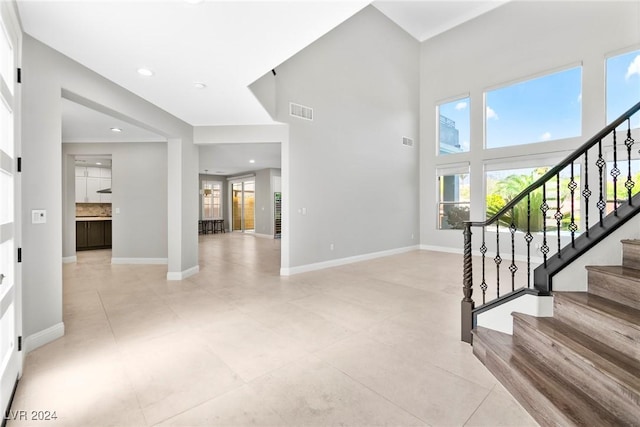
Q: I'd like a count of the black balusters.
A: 11